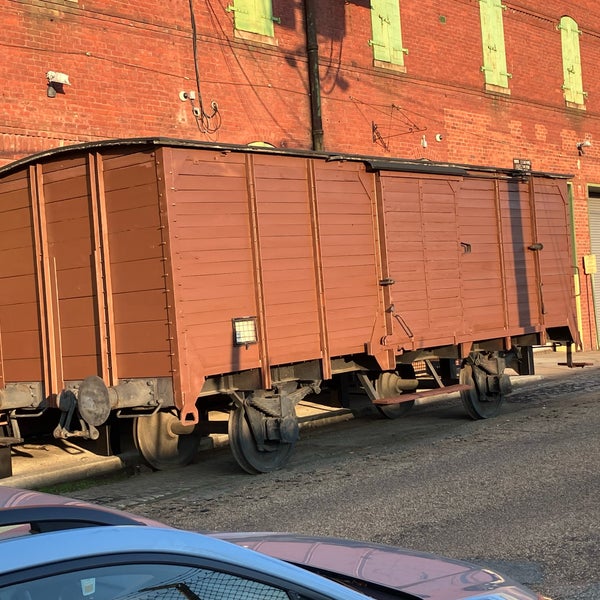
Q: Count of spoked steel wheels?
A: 0